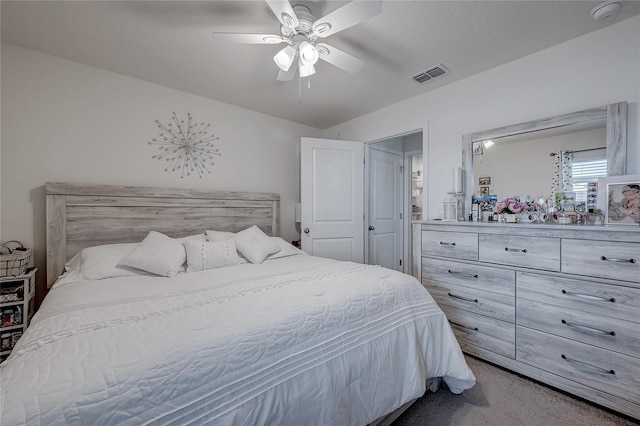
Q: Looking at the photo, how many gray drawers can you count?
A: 9